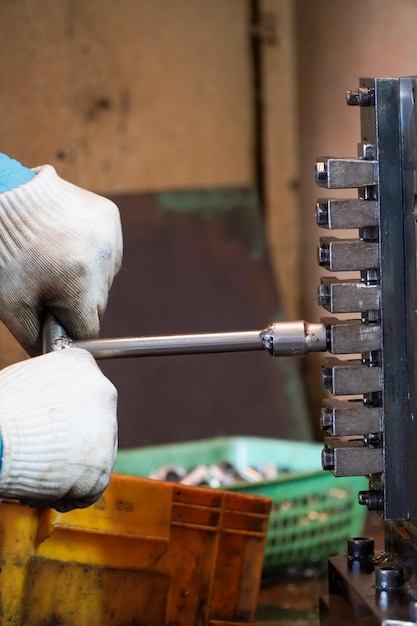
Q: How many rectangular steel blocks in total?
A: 8